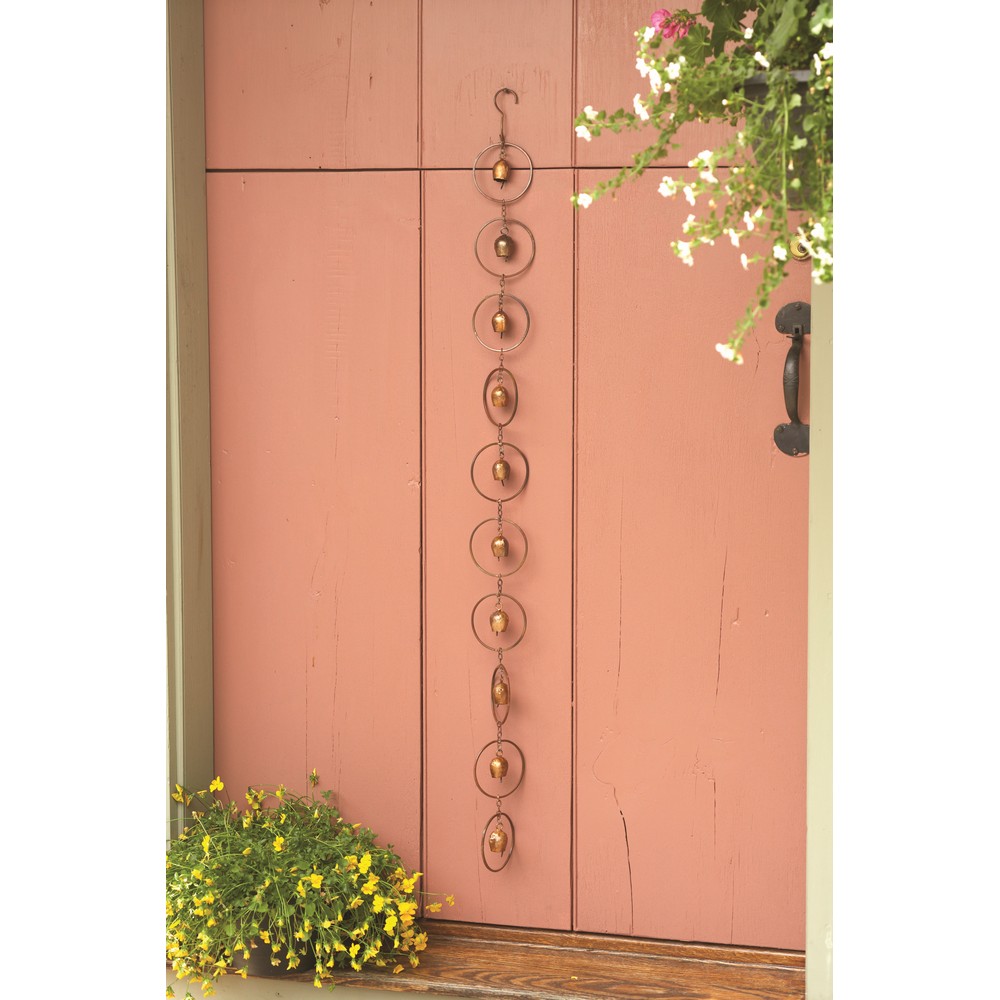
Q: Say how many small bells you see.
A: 10